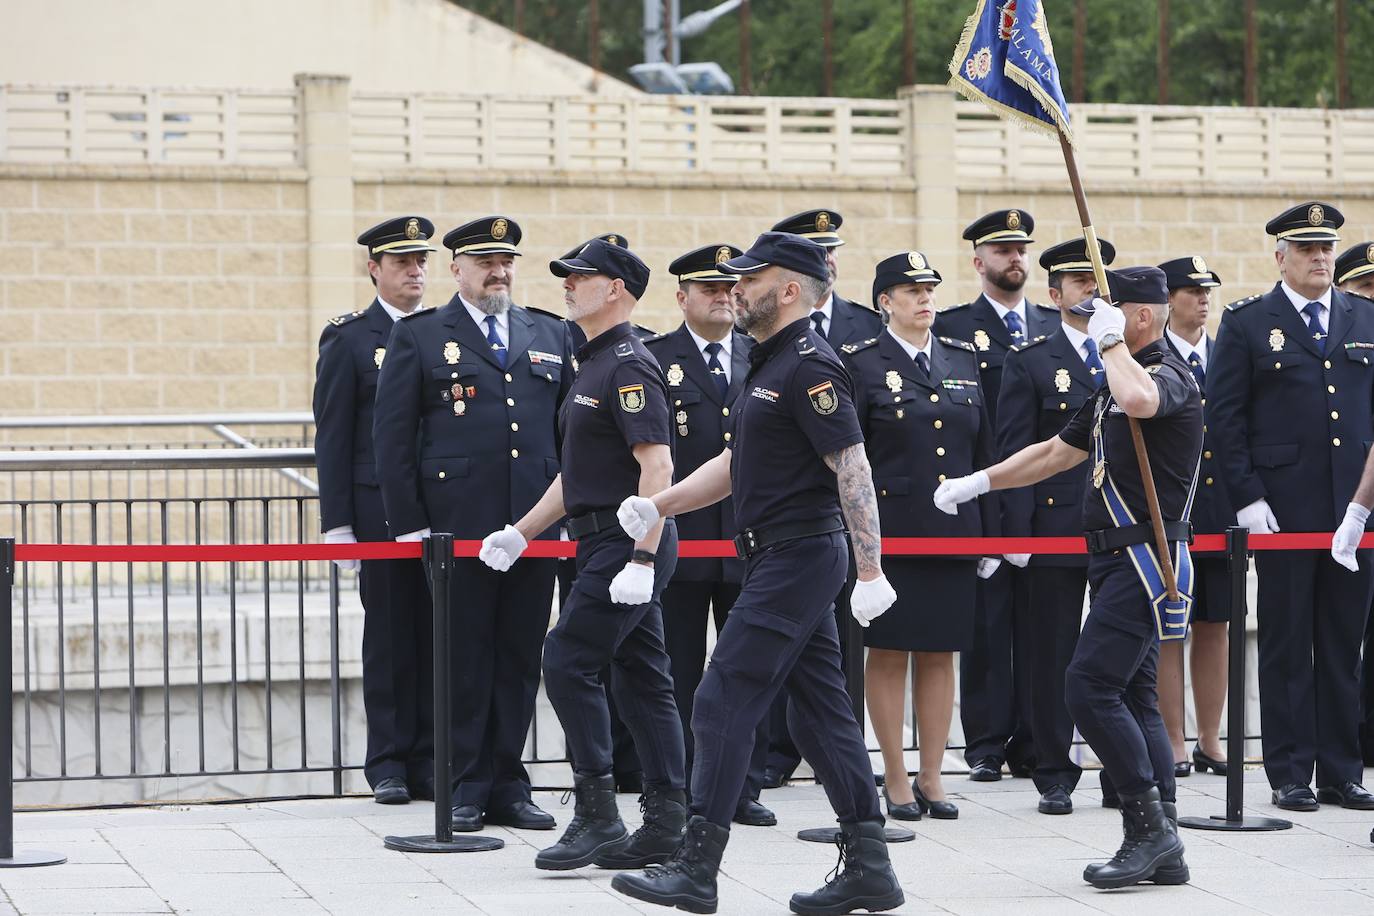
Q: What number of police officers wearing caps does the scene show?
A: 14